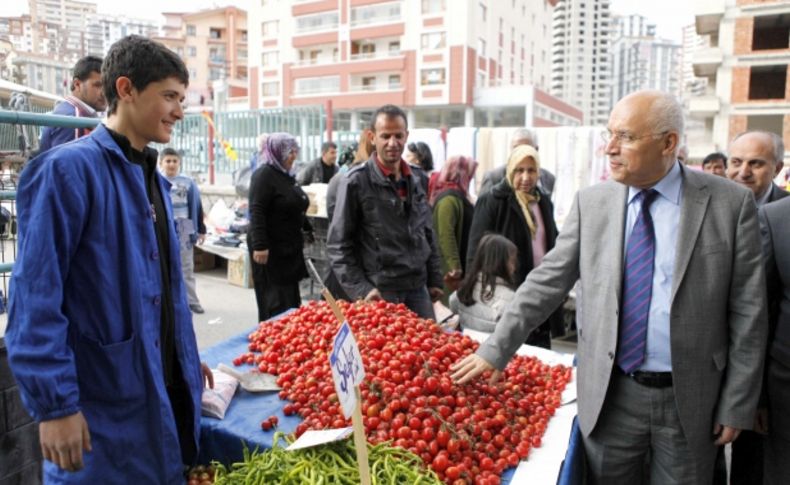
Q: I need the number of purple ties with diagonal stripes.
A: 1